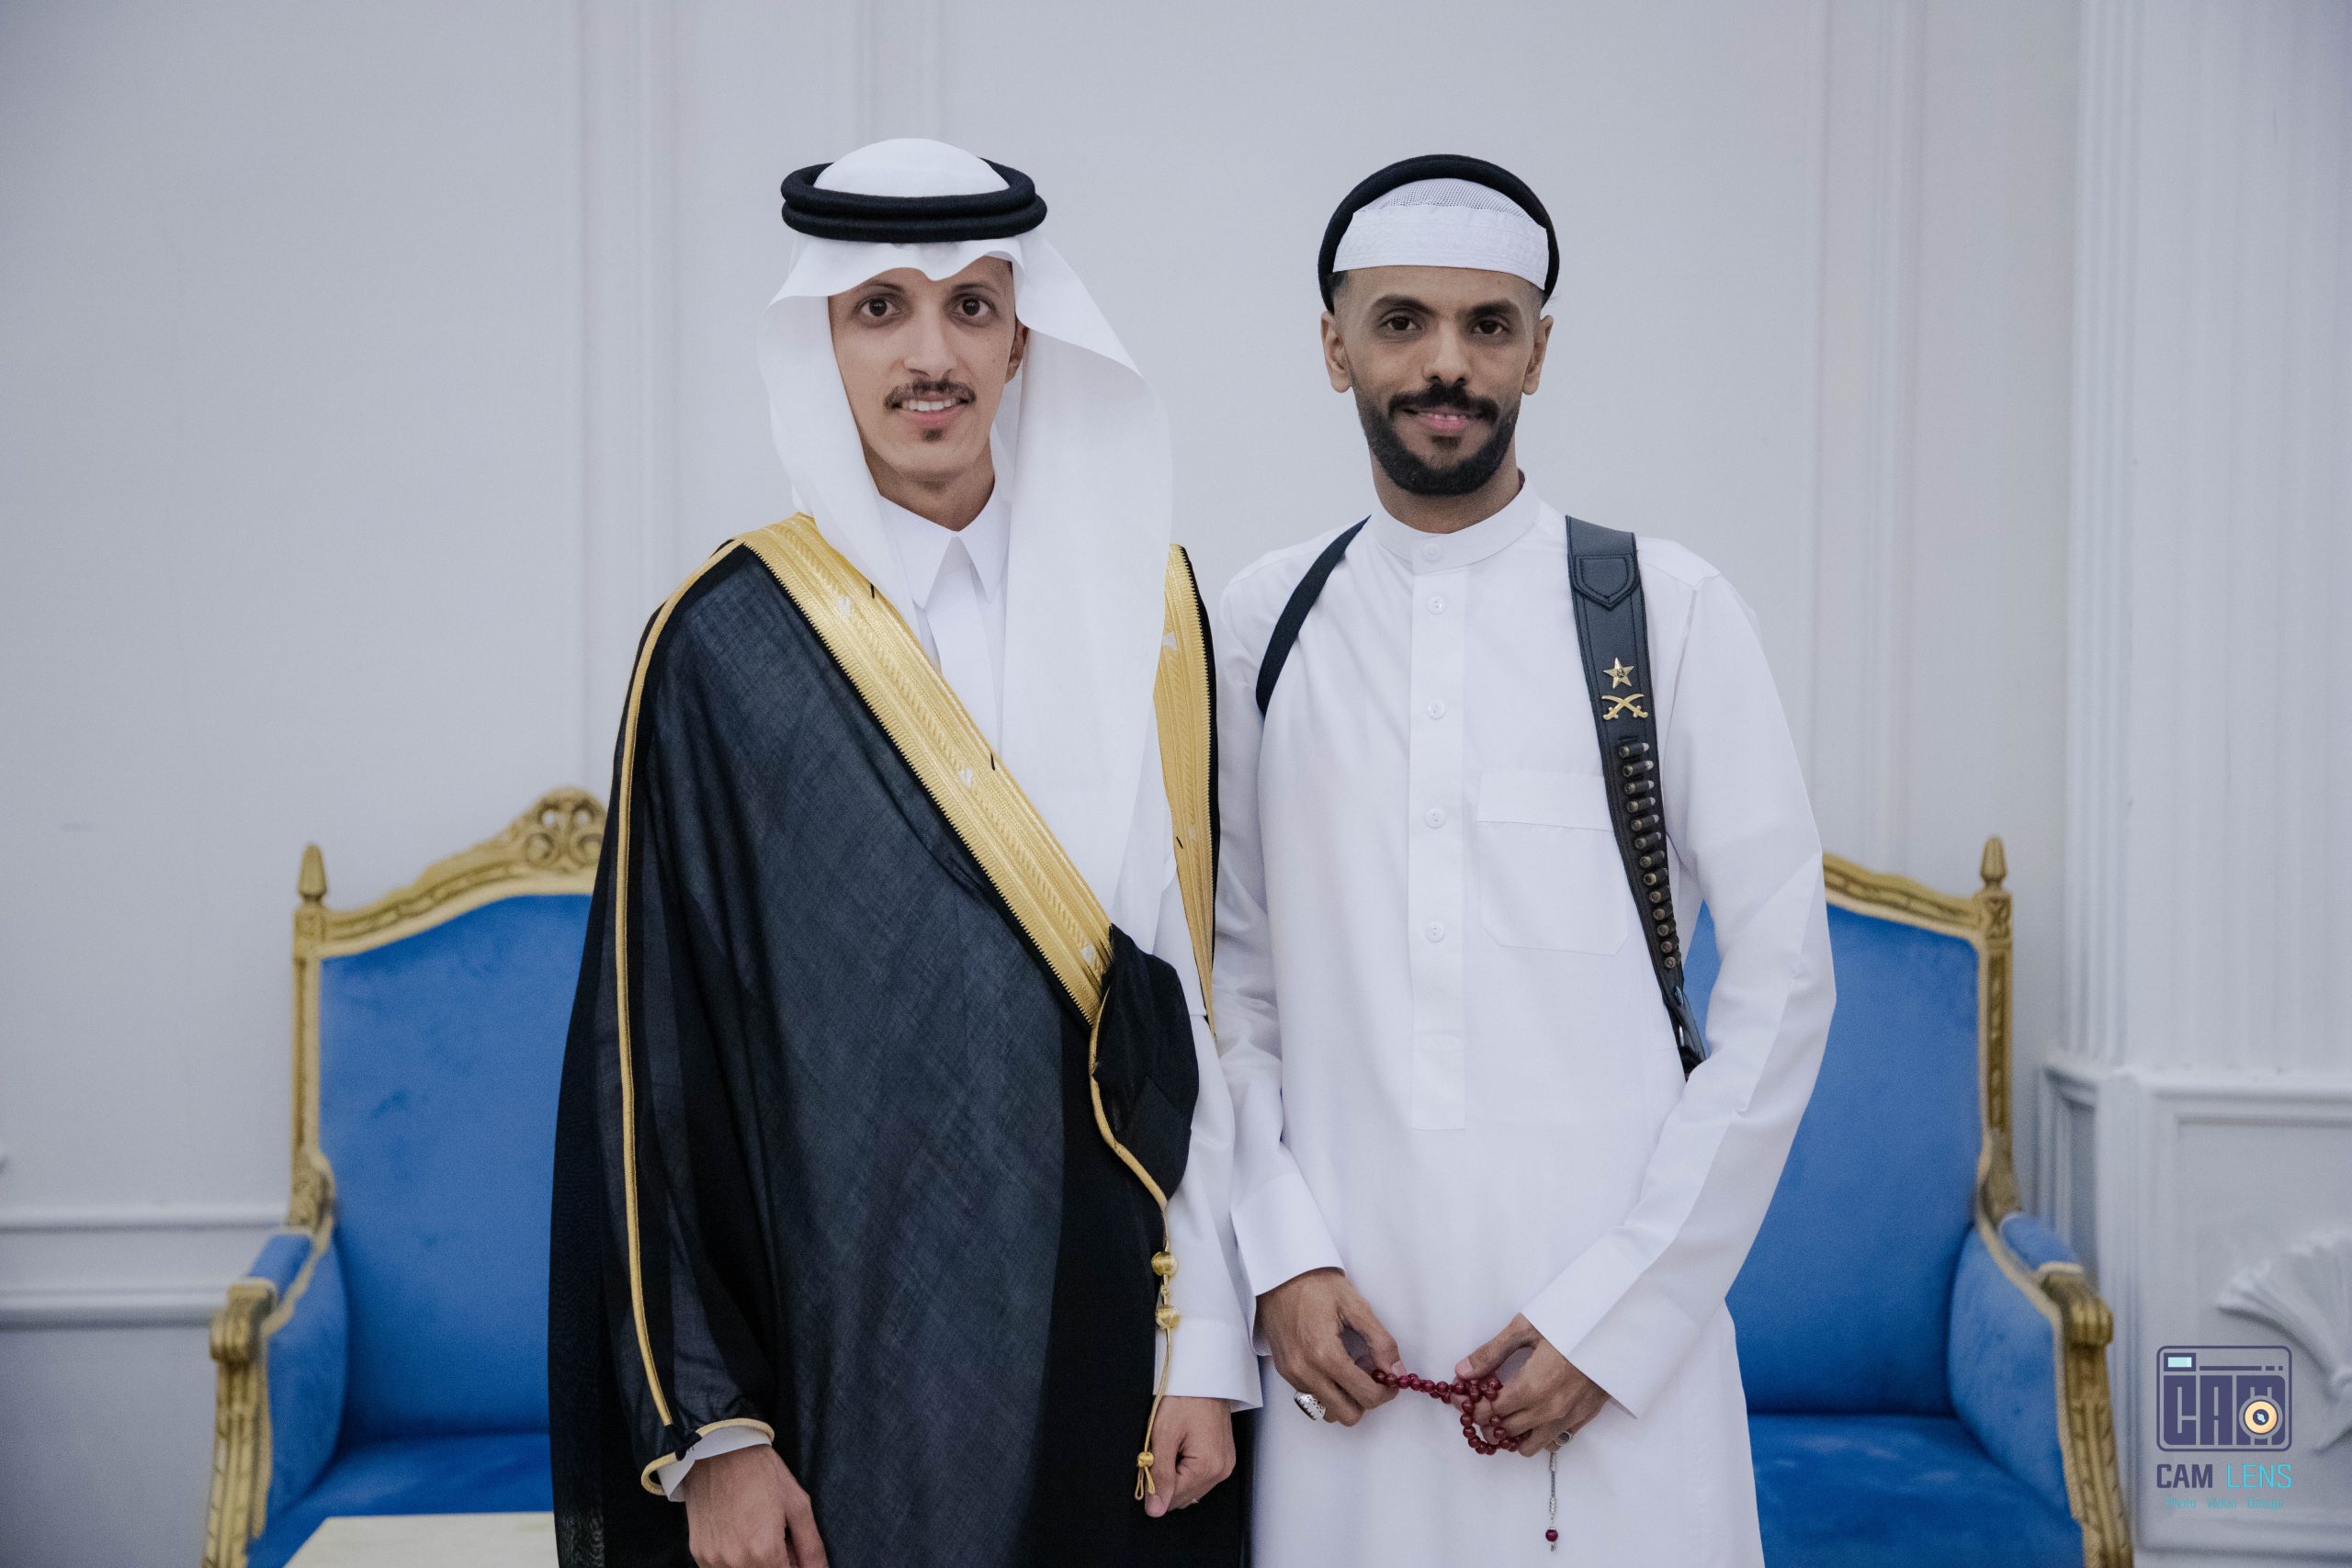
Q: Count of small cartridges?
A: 13